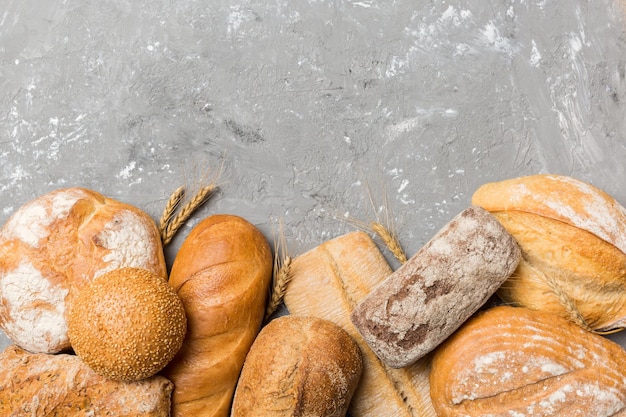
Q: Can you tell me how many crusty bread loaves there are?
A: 9